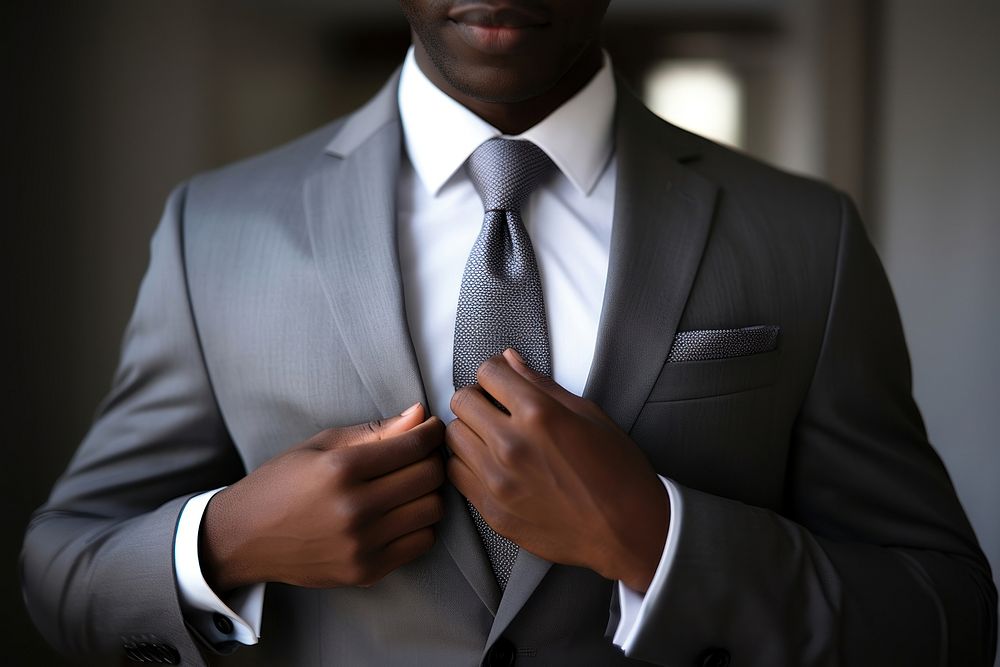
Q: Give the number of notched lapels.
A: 2